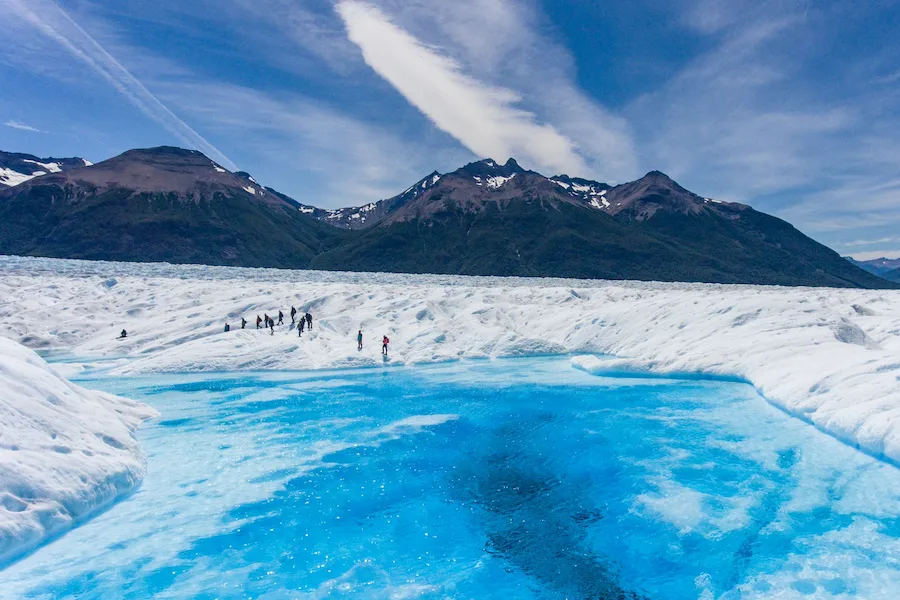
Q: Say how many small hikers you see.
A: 13